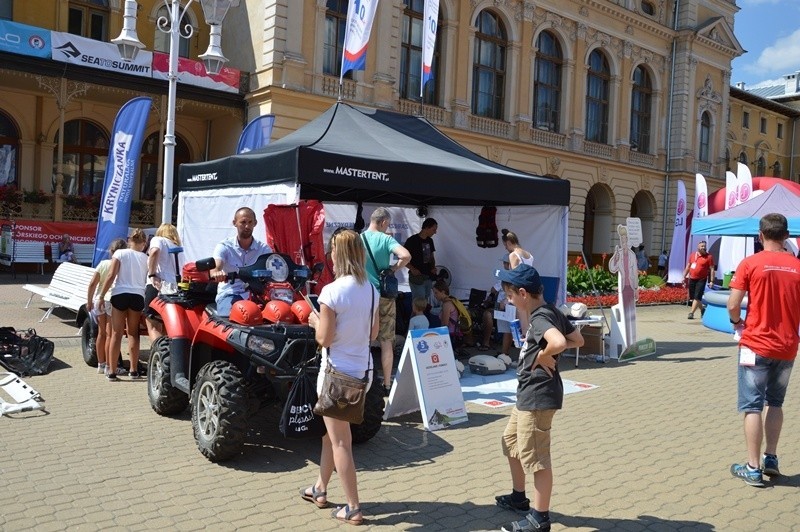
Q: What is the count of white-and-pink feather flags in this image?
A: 4